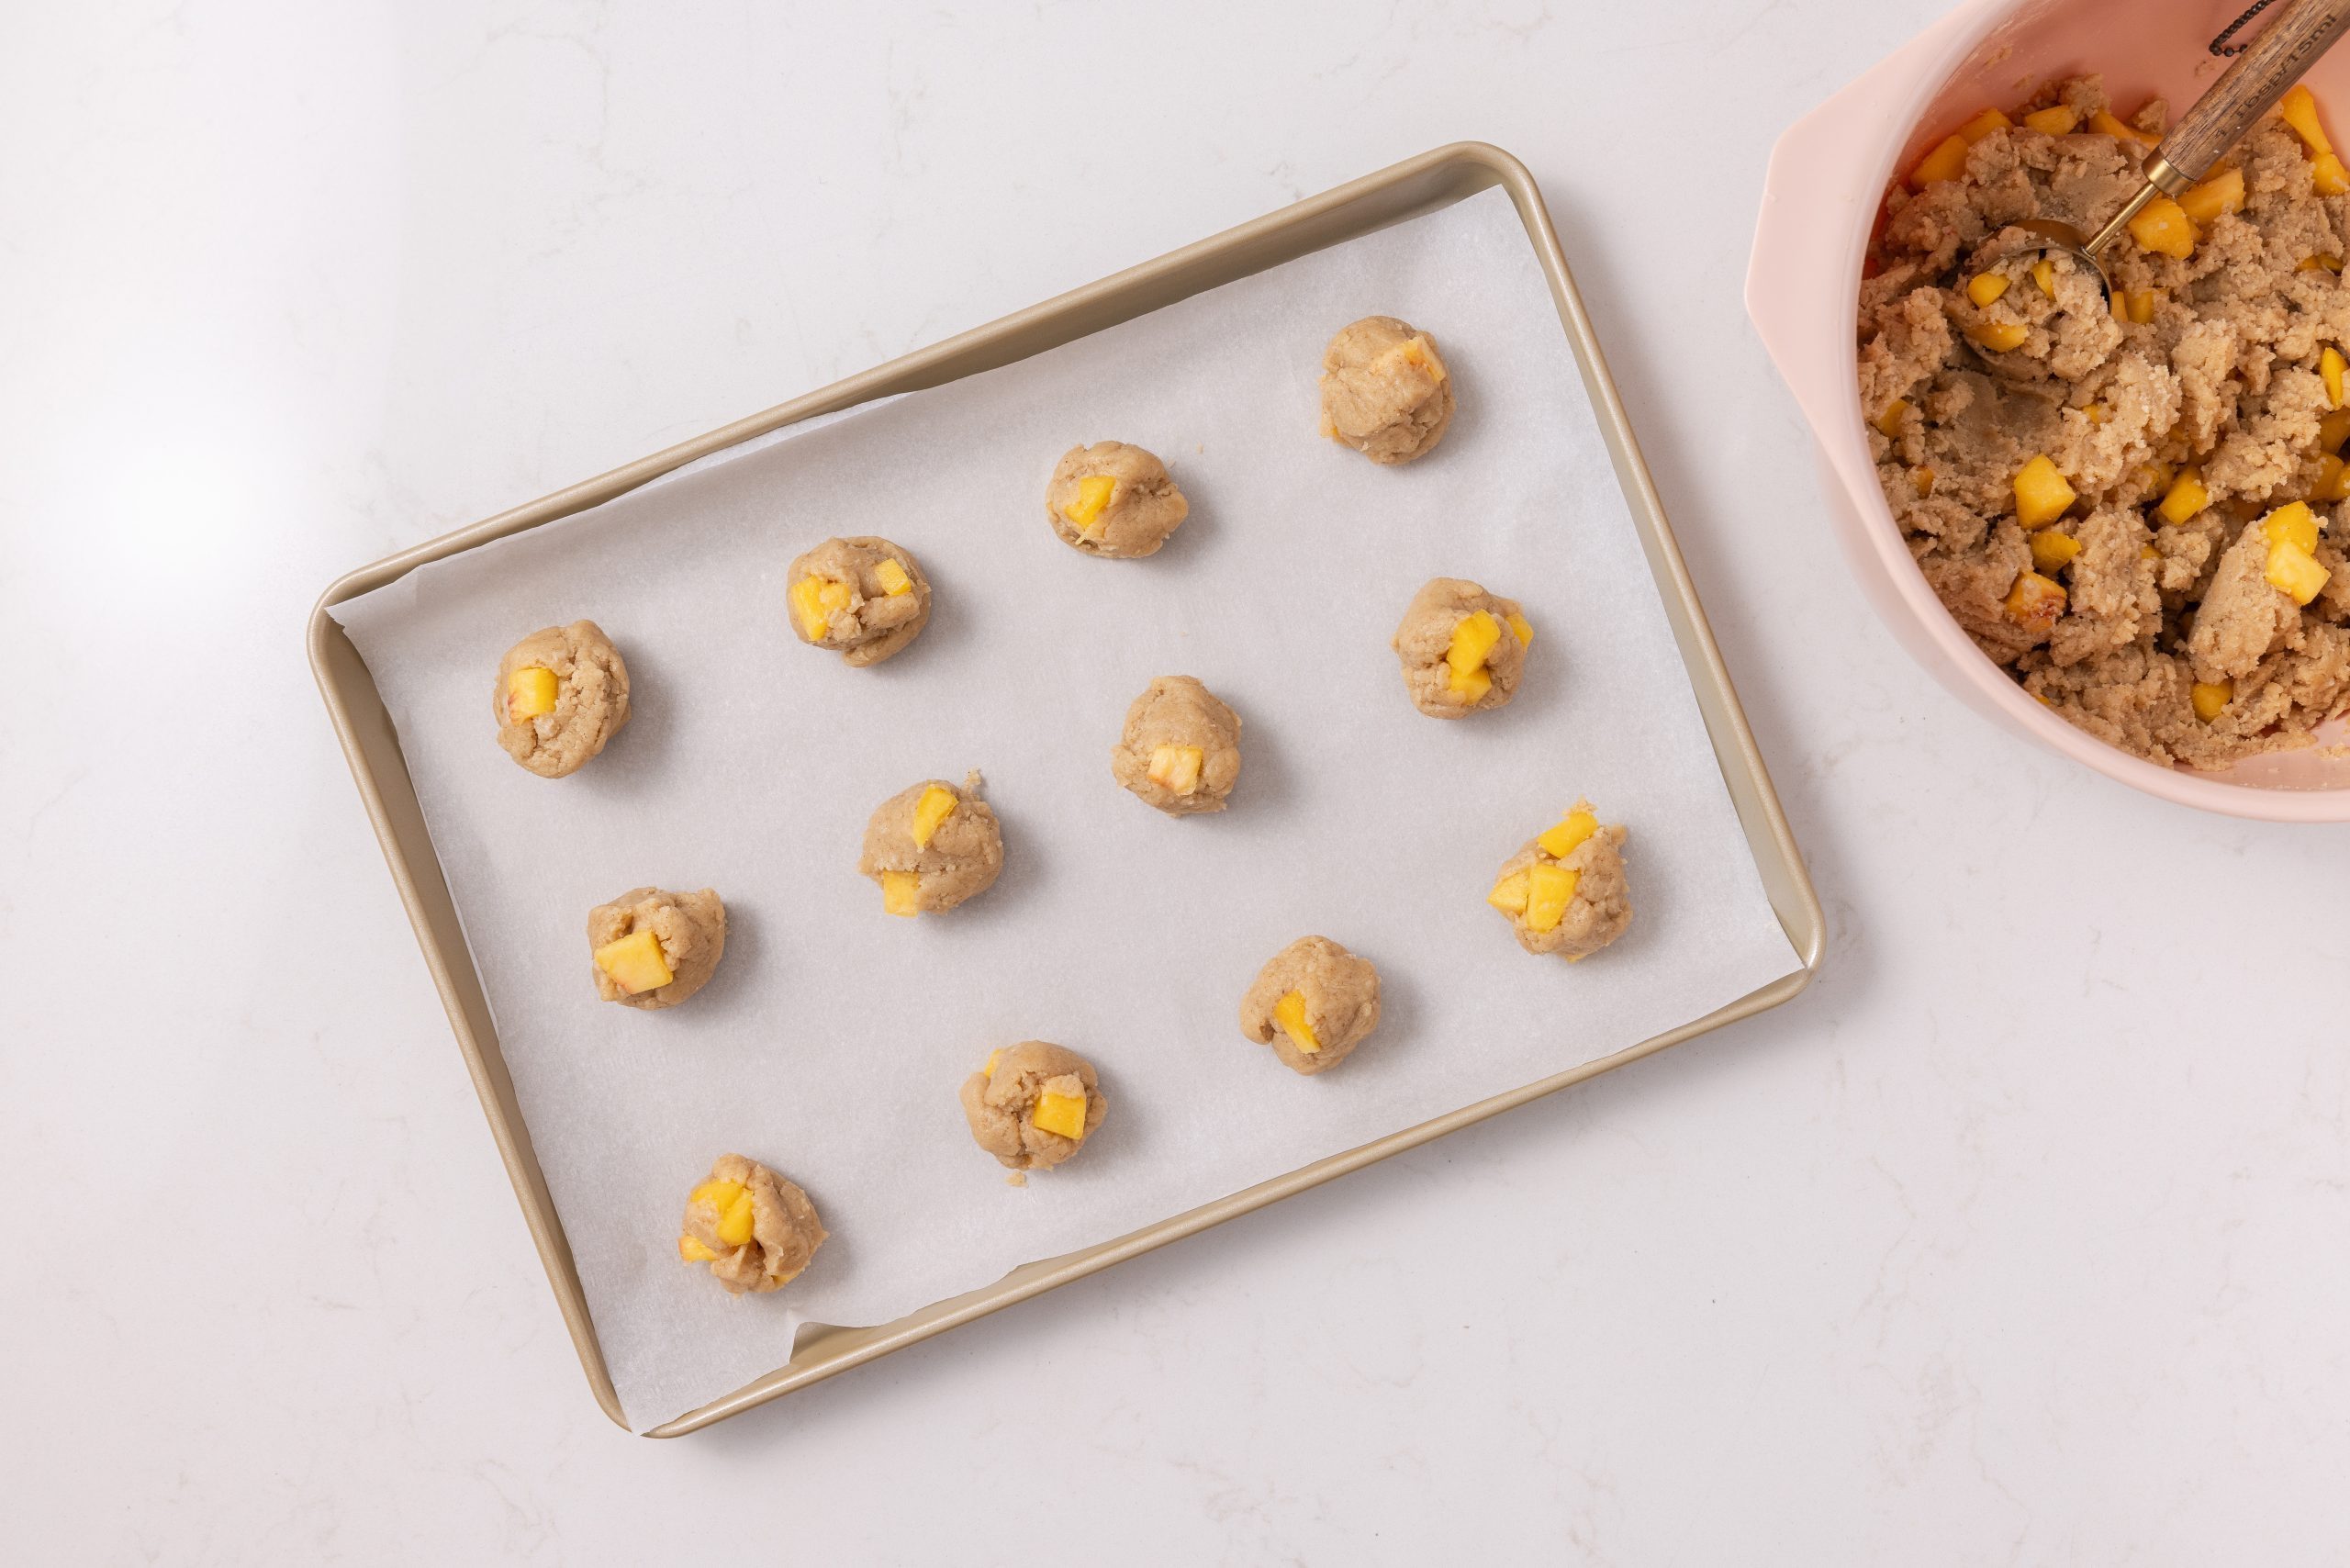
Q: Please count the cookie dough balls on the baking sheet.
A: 12